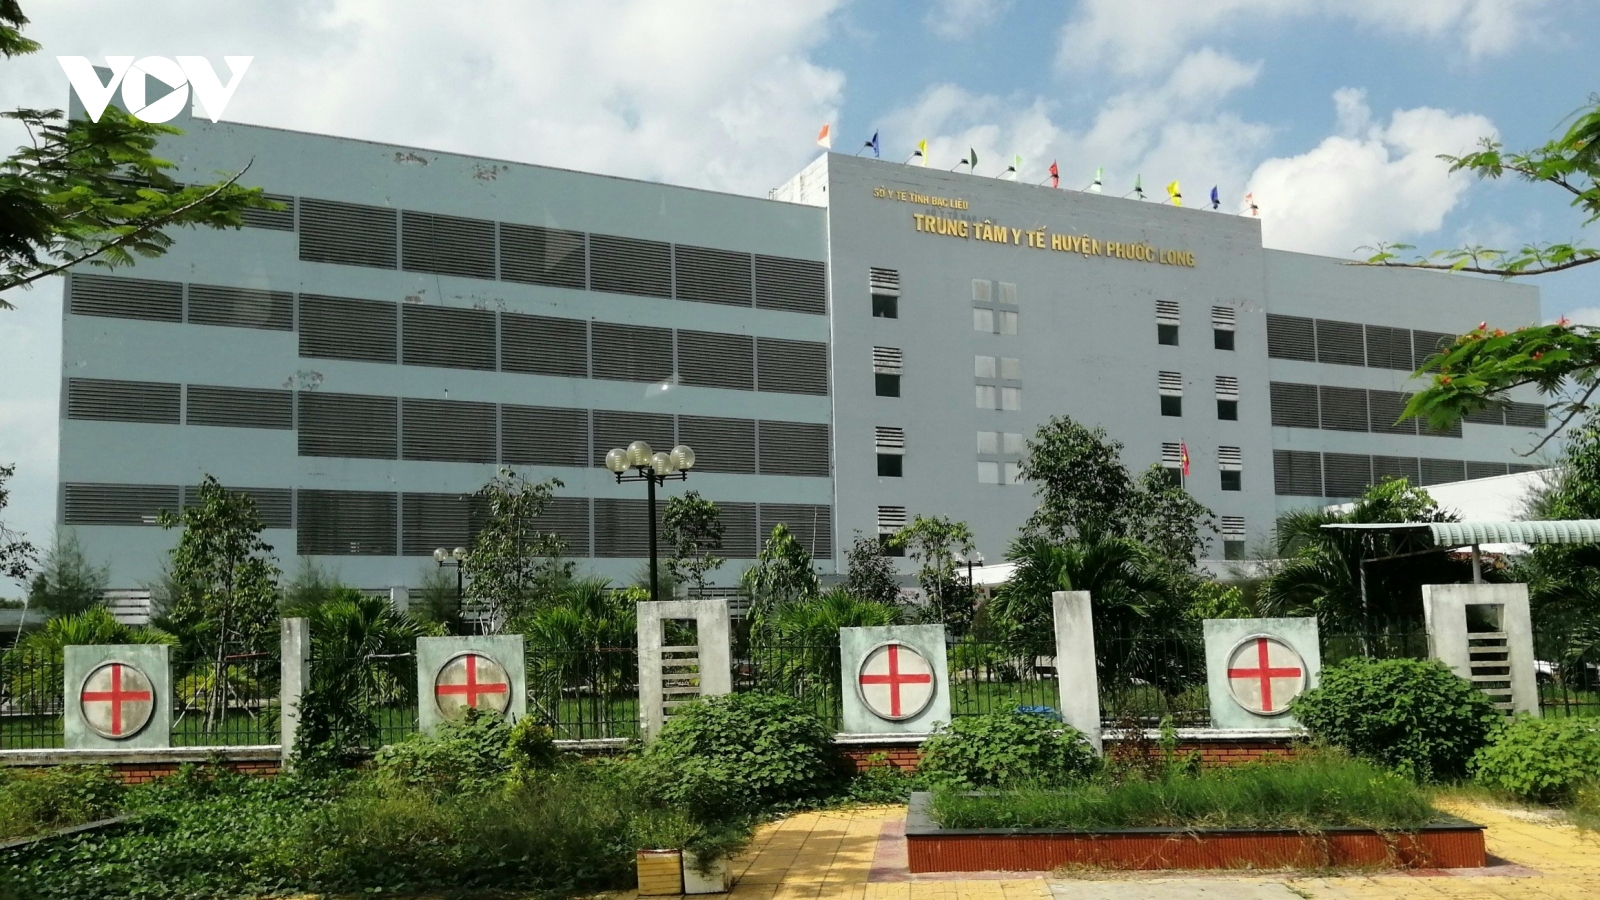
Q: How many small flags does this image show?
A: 11